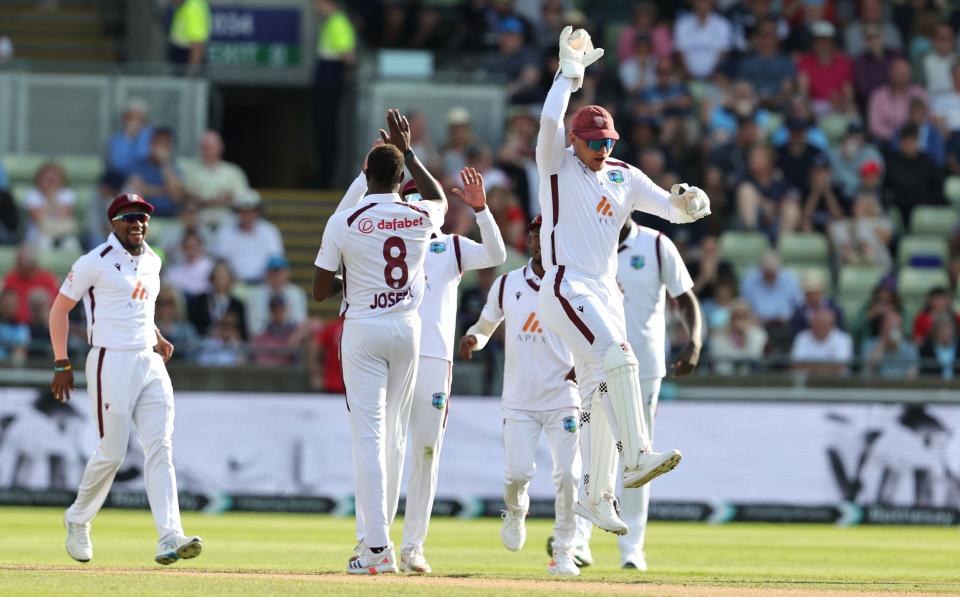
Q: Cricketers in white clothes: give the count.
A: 6